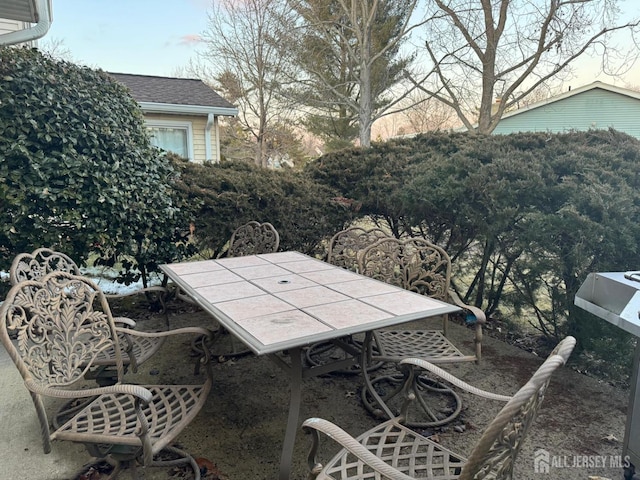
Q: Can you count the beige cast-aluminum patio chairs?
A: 6